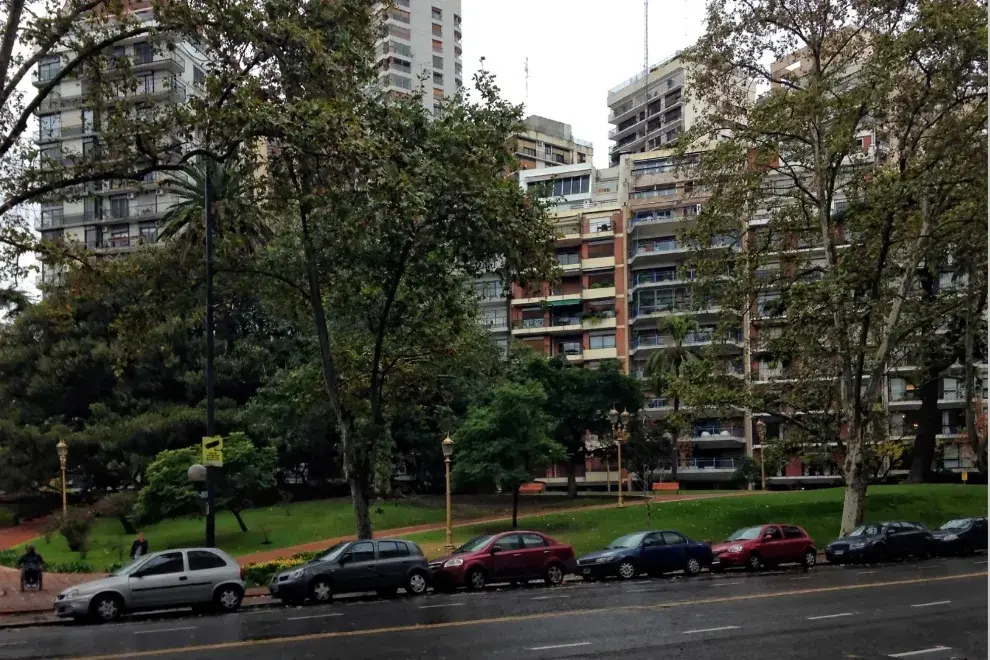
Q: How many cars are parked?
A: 7